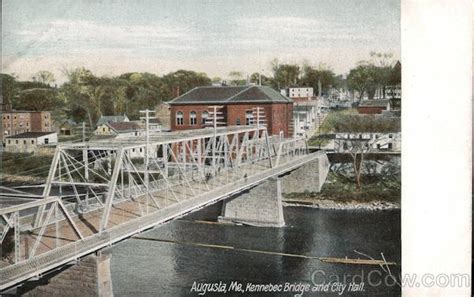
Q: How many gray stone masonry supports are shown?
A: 3